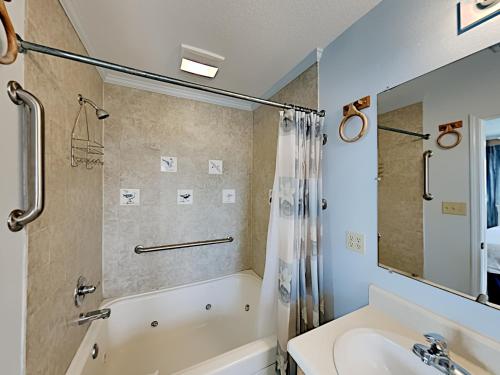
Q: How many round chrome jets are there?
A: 3